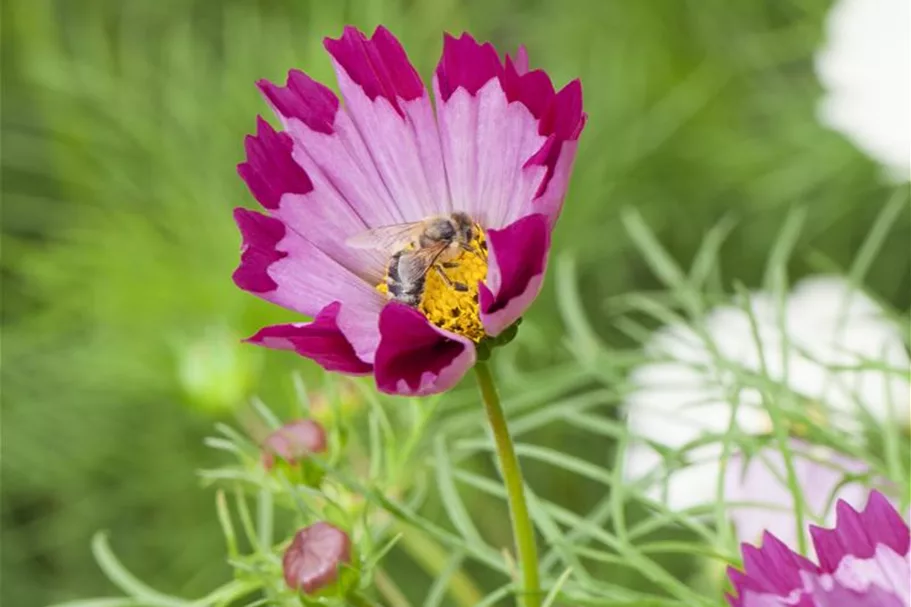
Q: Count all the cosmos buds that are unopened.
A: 2